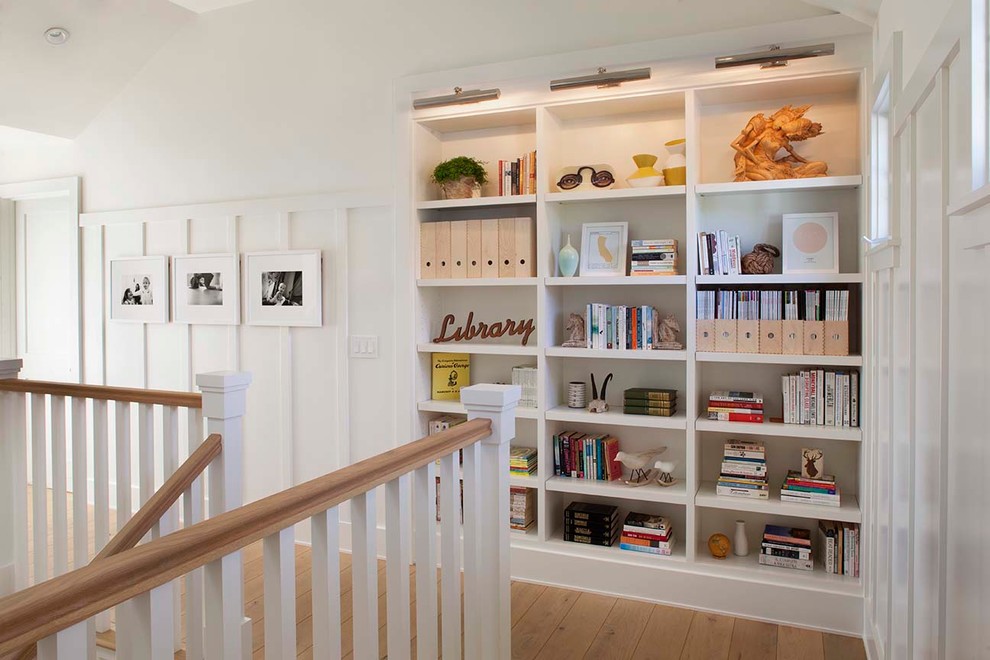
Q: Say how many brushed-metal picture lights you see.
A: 3